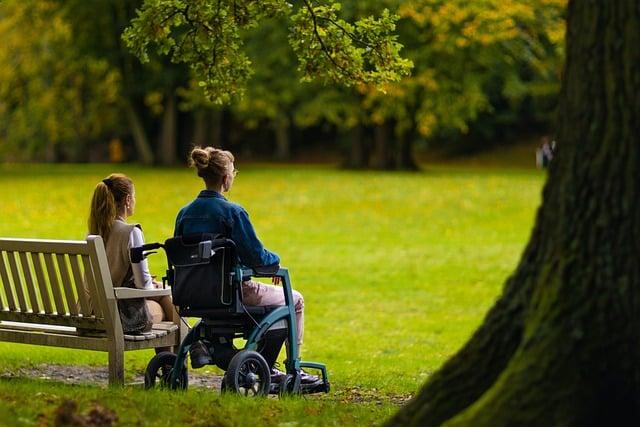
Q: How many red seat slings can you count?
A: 0